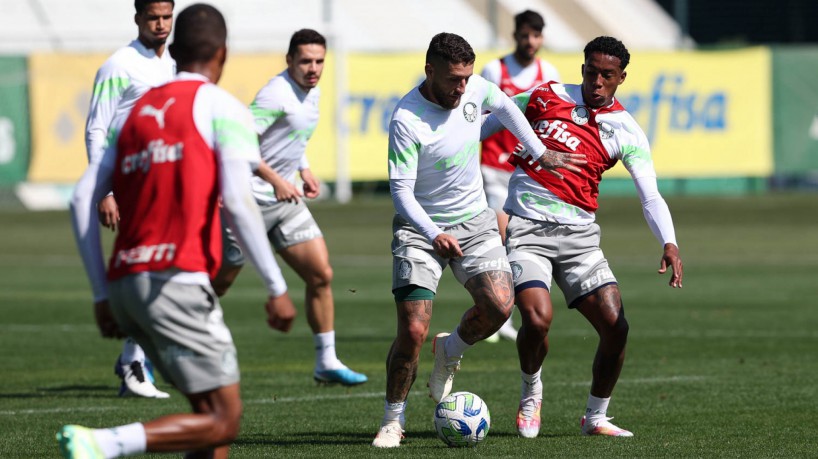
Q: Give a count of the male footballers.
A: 6